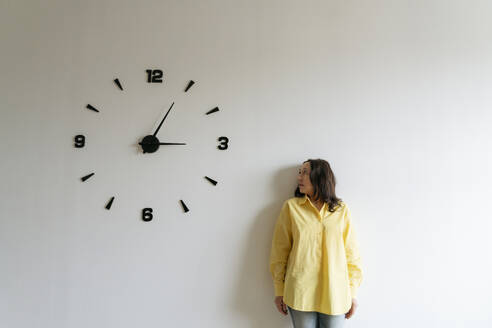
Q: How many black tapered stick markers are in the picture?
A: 8